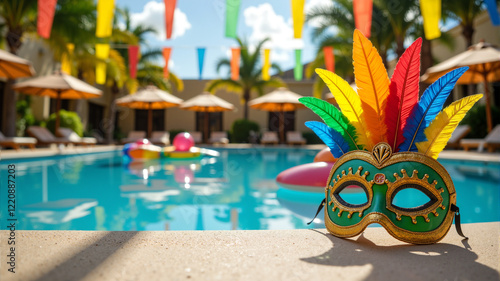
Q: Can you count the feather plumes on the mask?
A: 7